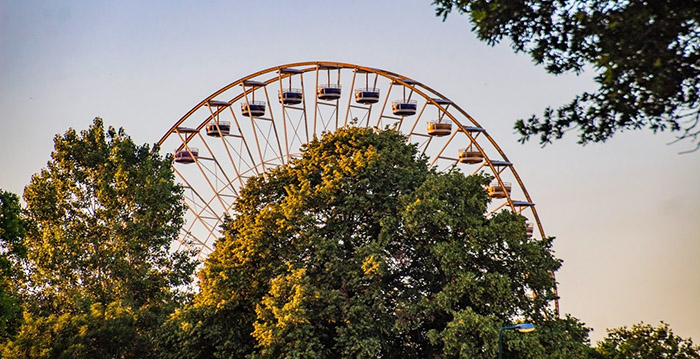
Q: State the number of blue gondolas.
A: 6